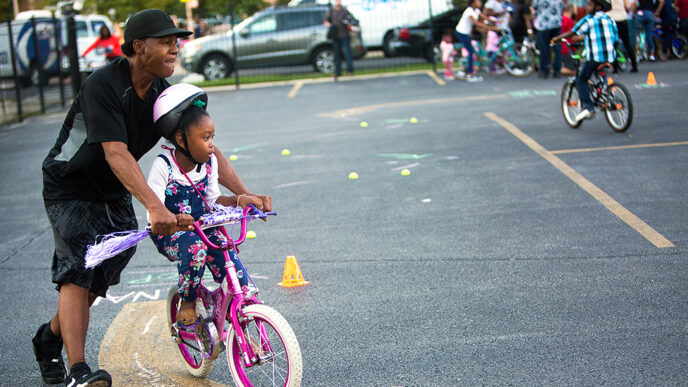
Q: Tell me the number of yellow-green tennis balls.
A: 7